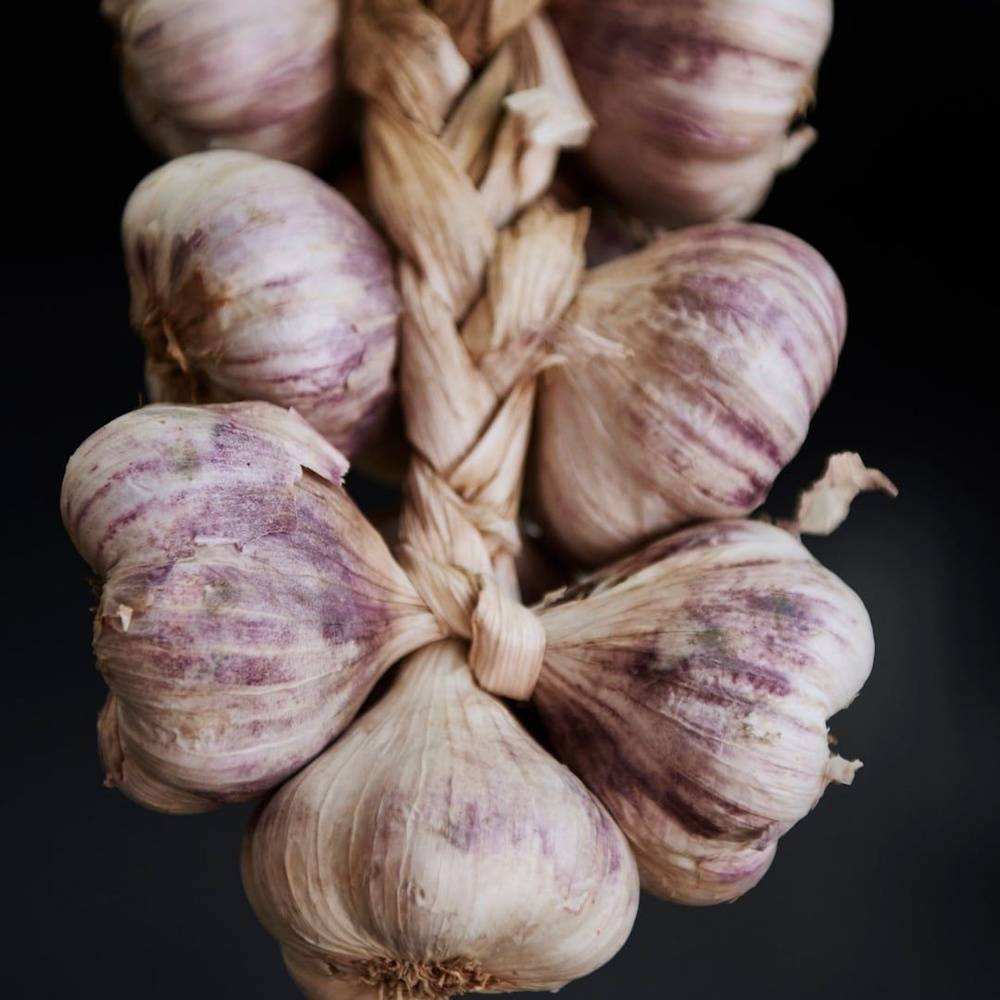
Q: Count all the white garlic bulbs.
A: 7